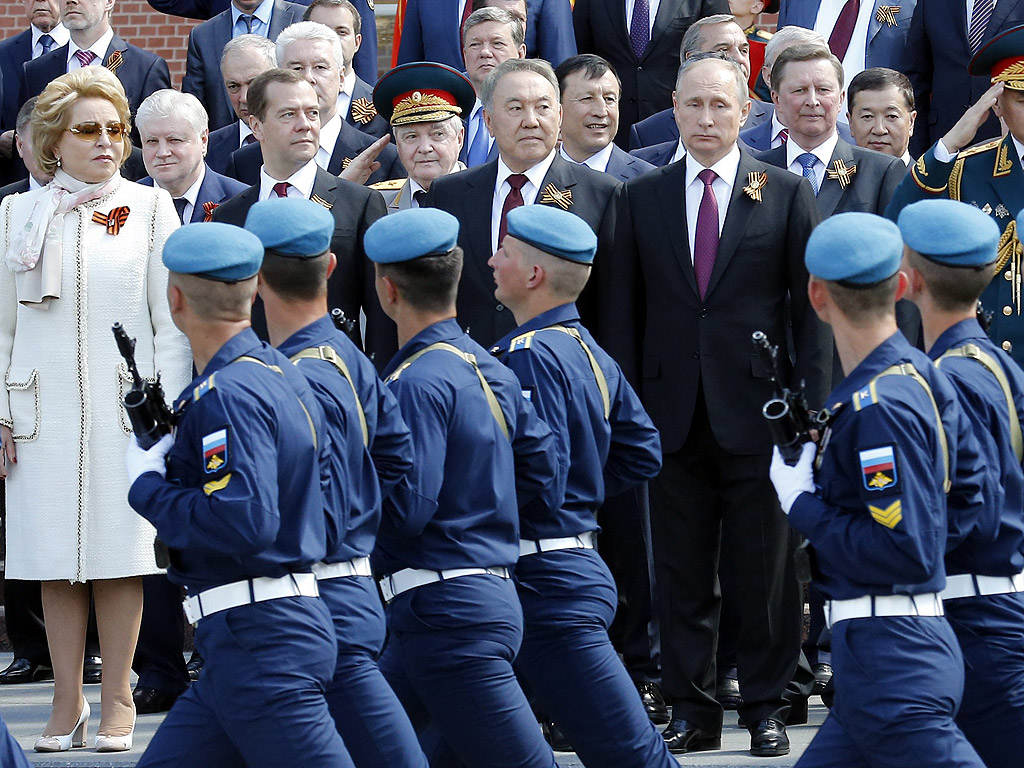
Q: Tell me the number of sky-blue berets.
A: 6